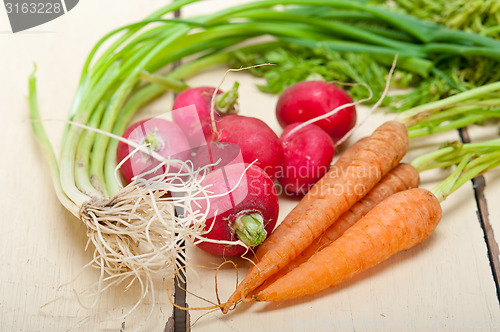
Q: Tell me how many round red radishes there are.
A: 6